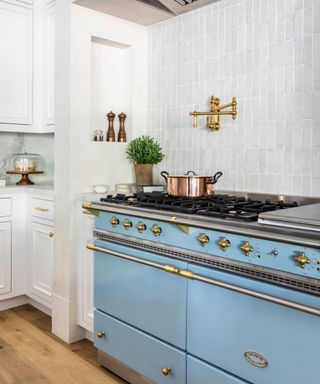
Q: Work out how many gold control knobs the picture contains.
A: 8